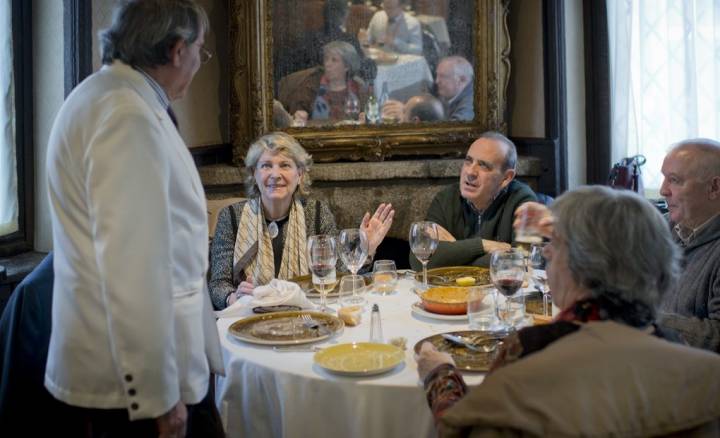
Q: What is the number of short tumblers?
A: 4